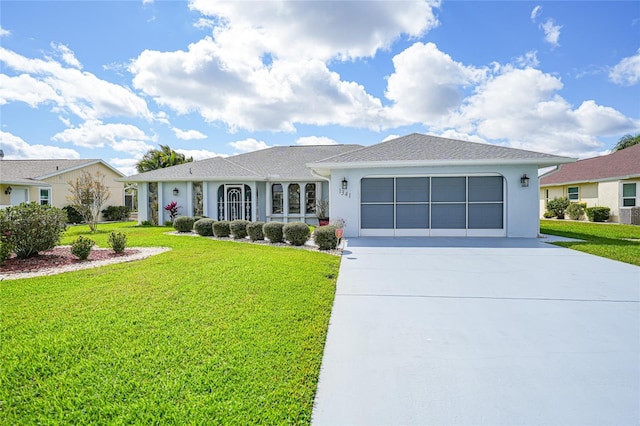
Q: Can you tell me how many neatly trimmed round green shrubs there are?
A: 8